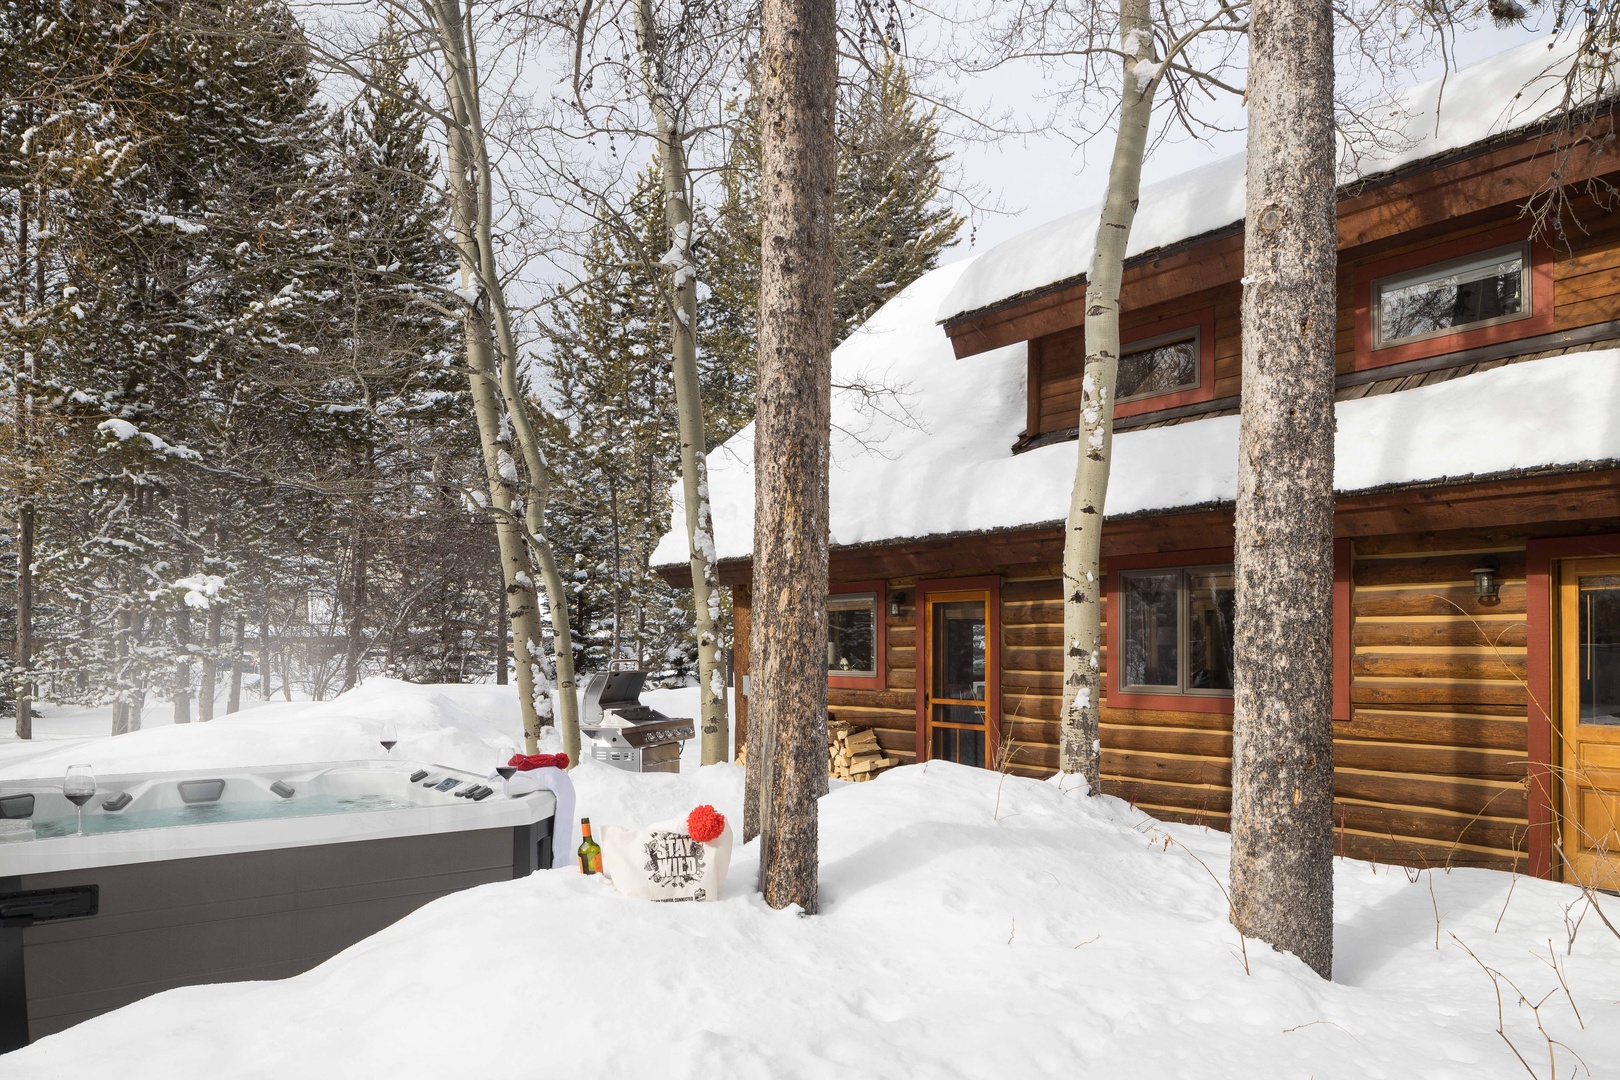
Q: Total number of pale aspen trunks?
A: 4